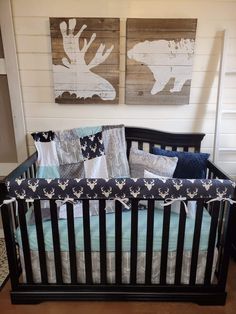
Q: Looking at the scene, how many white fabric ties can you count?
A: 5